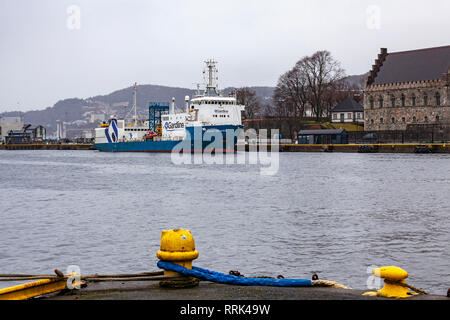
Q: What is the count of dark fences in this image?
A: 1